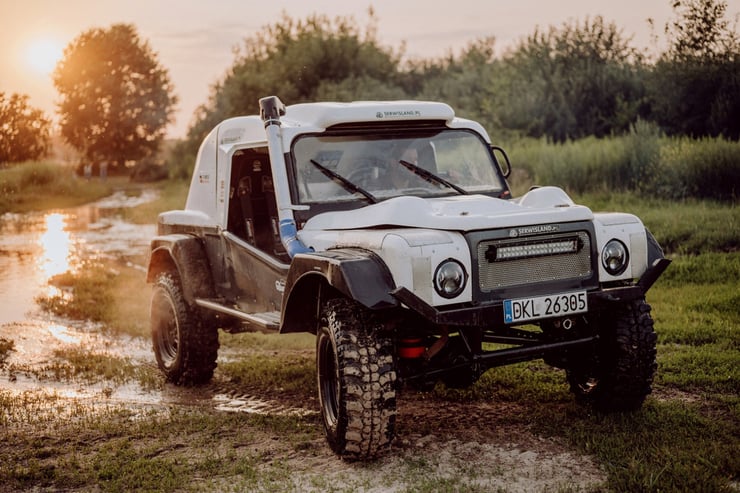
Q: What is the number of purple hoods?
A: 0